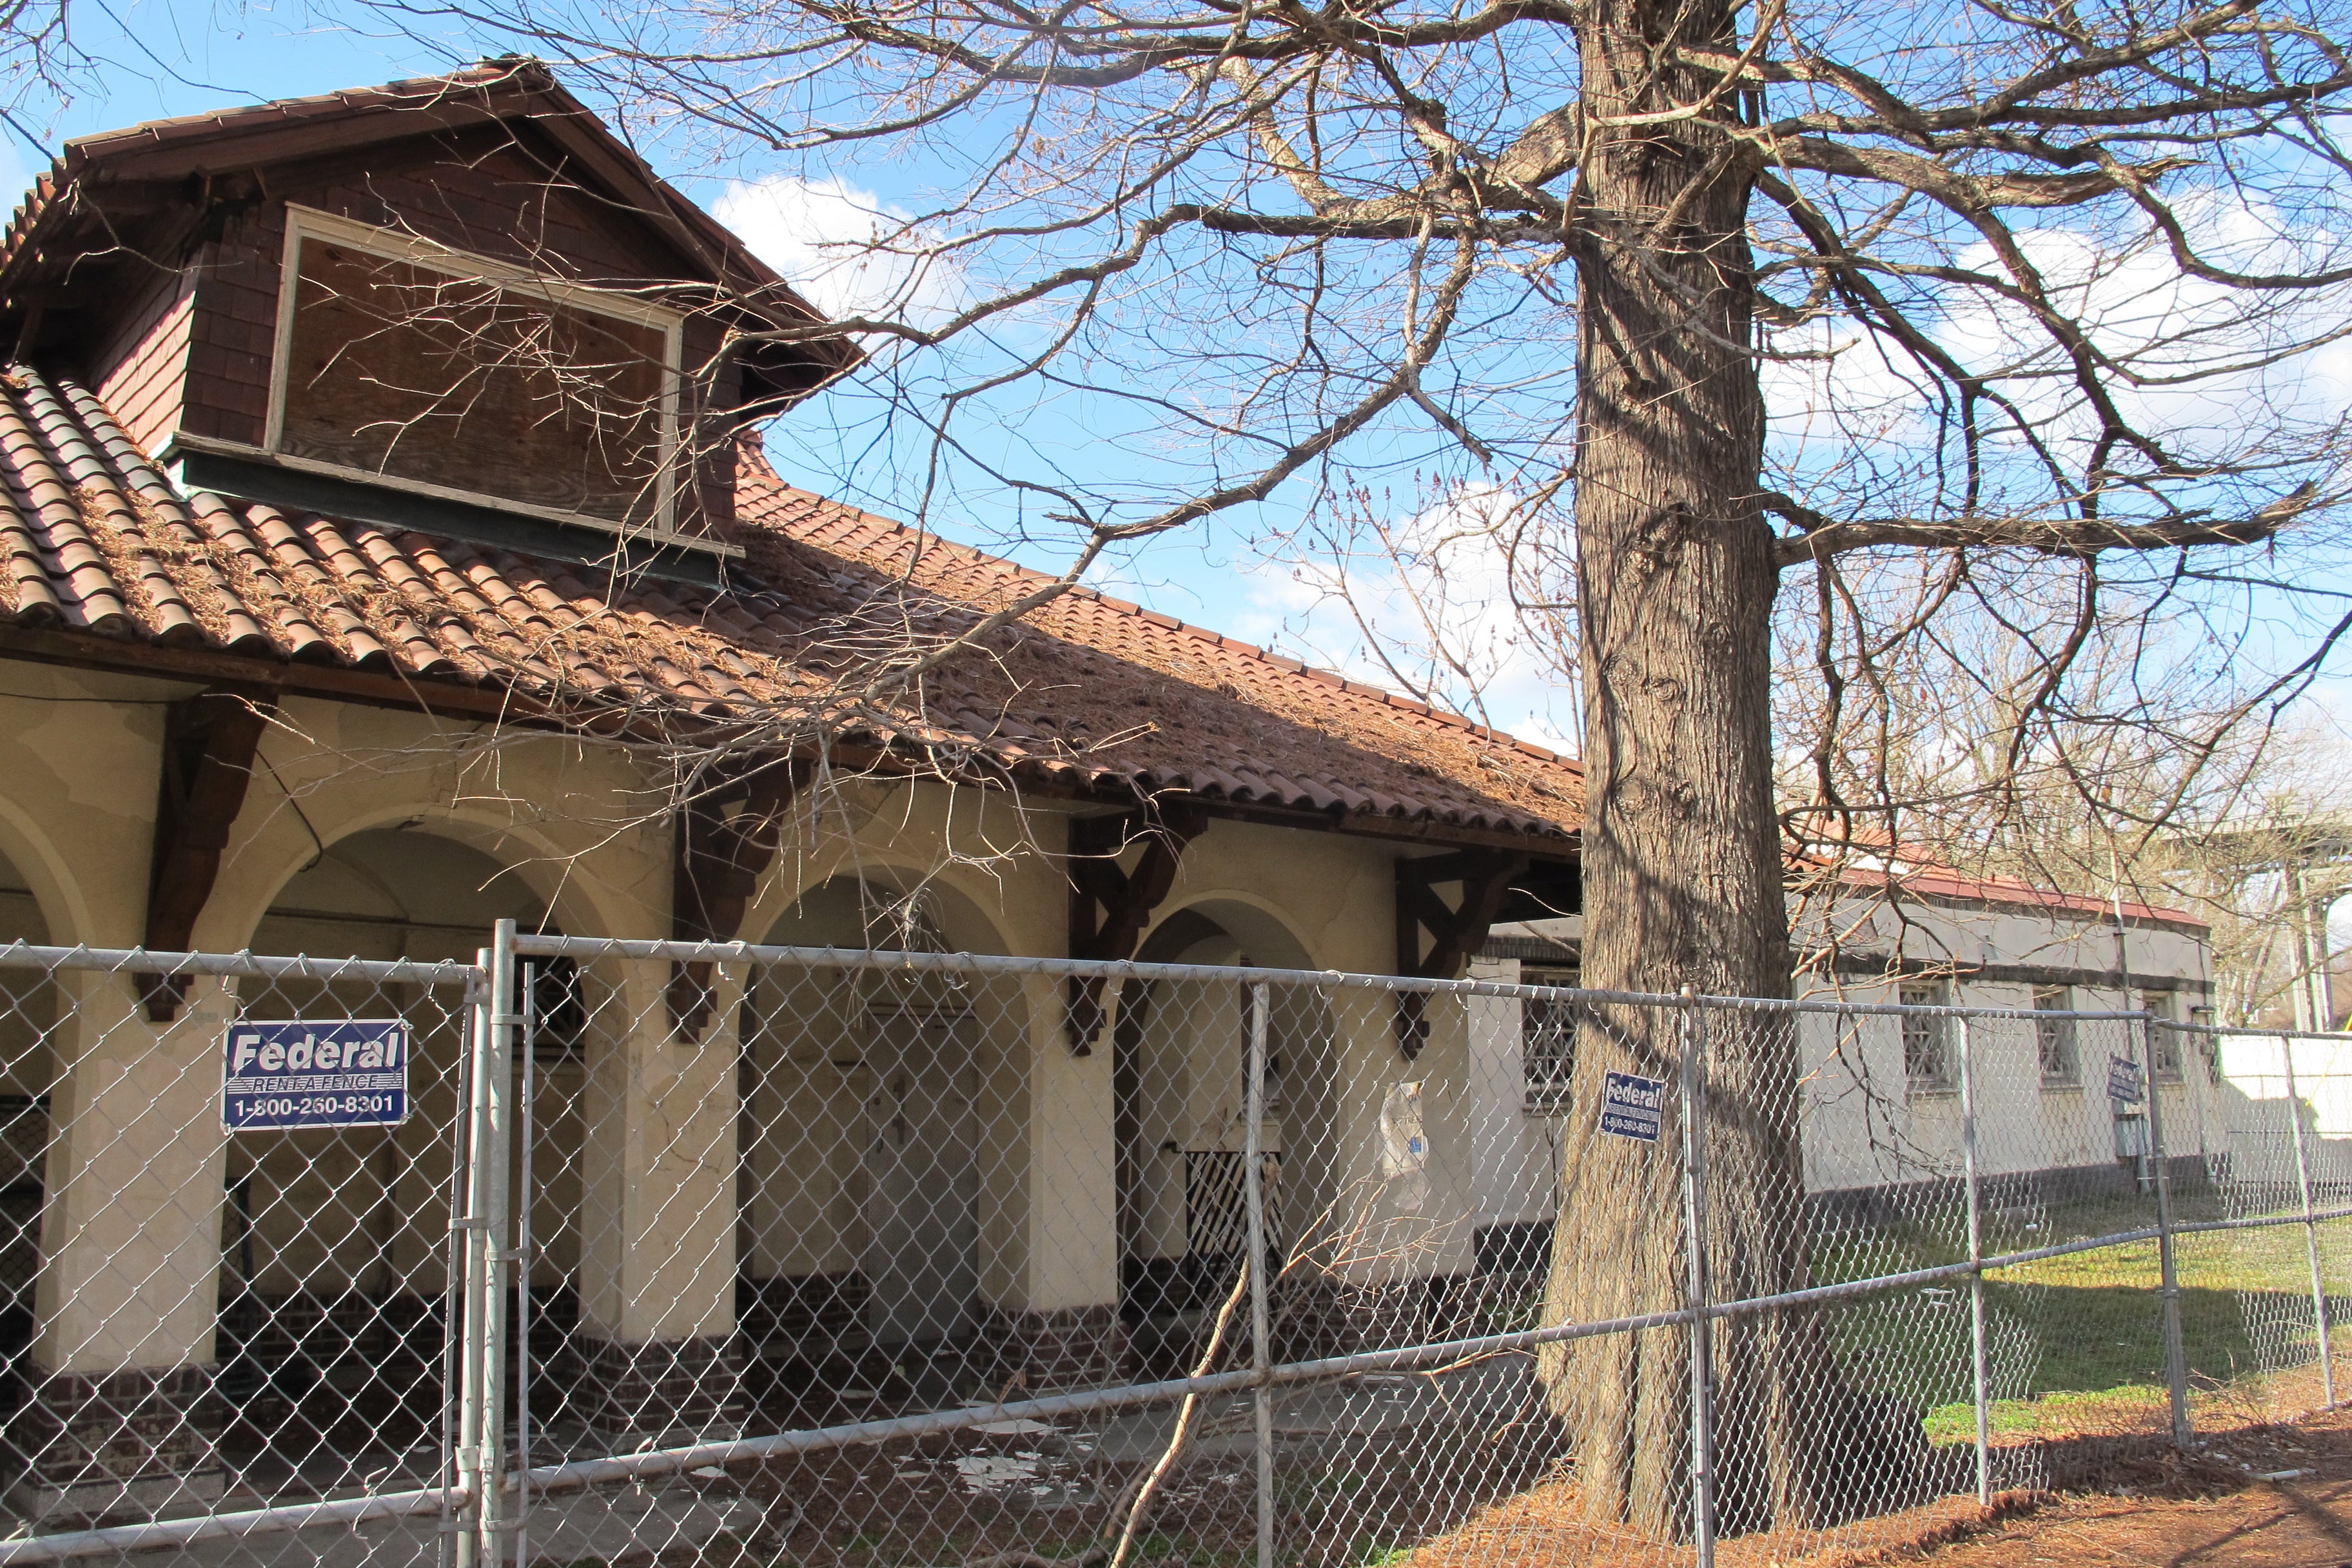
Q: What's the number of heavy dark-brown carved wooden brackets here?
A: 4